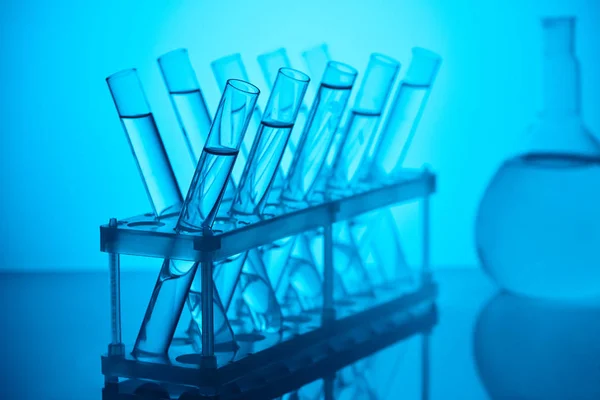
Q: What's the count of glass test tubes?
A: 10